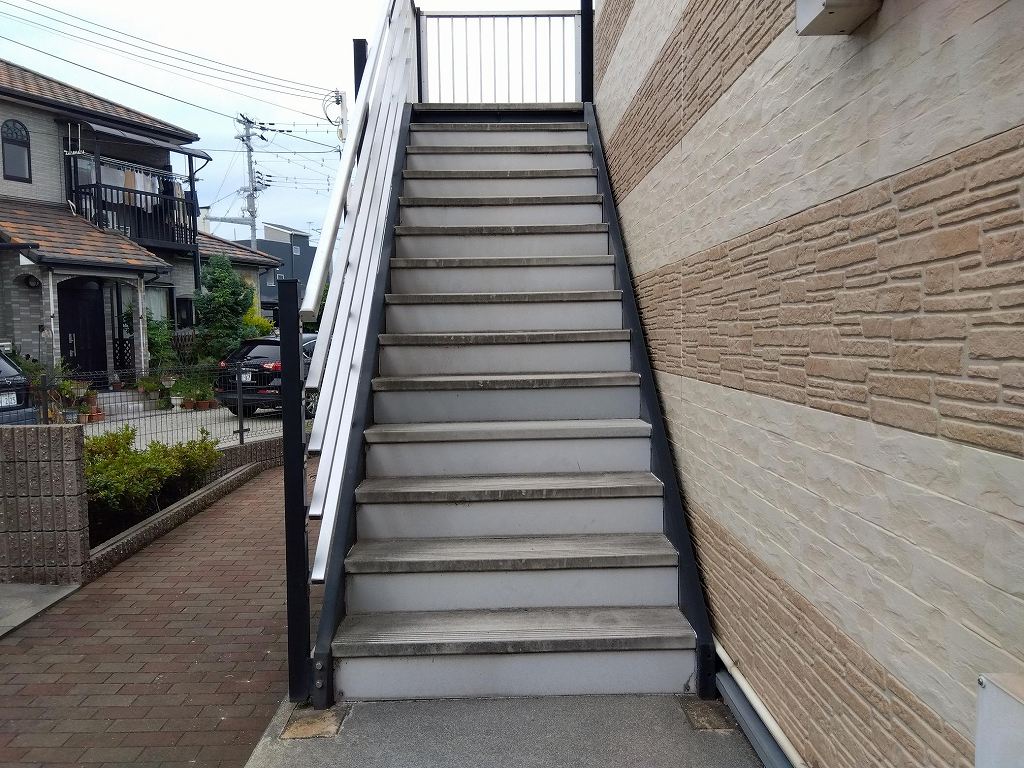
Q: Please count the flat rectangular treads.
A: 14